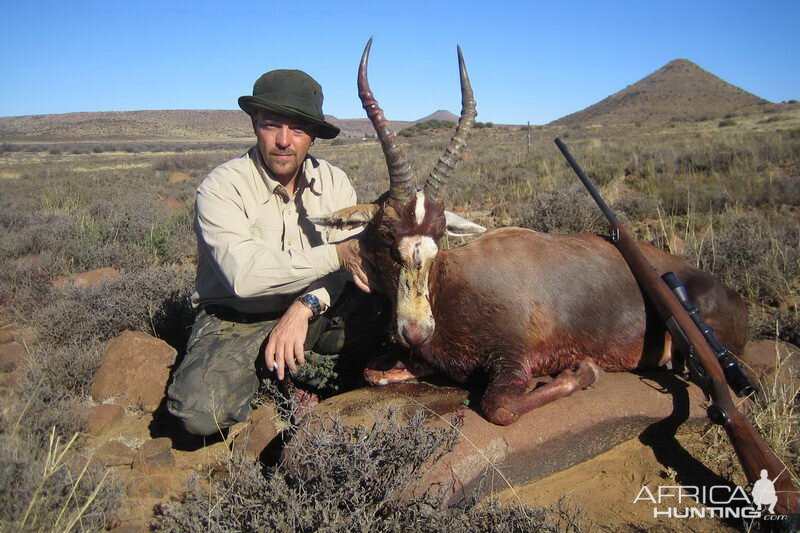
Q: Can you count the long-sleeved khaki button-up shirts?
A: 1